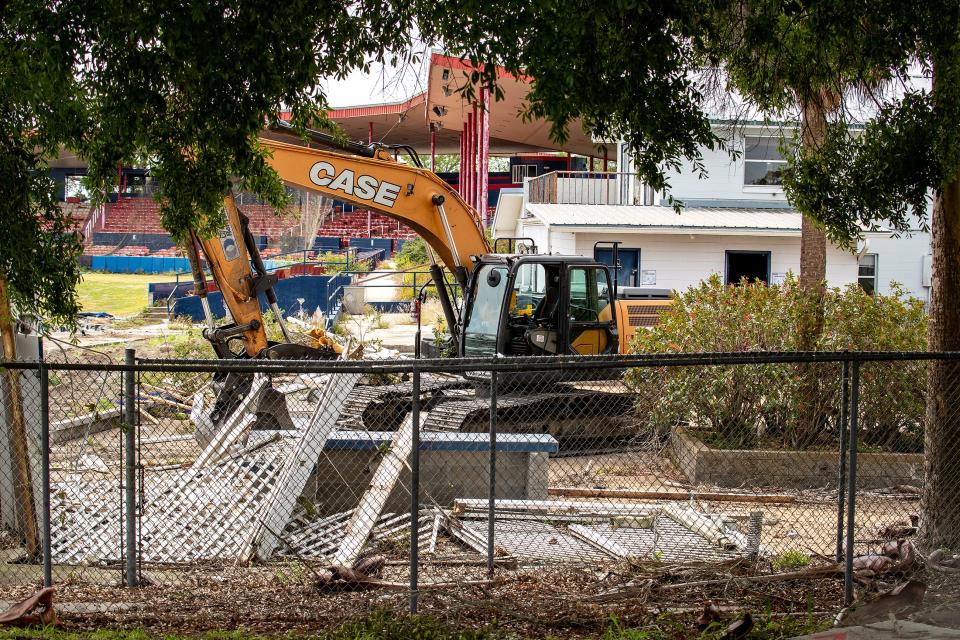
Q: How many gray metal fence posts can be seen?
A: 6